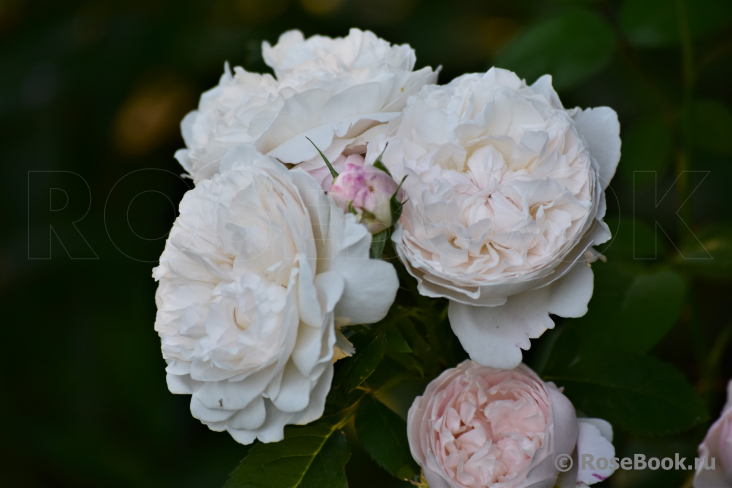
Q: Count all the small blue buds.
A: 0